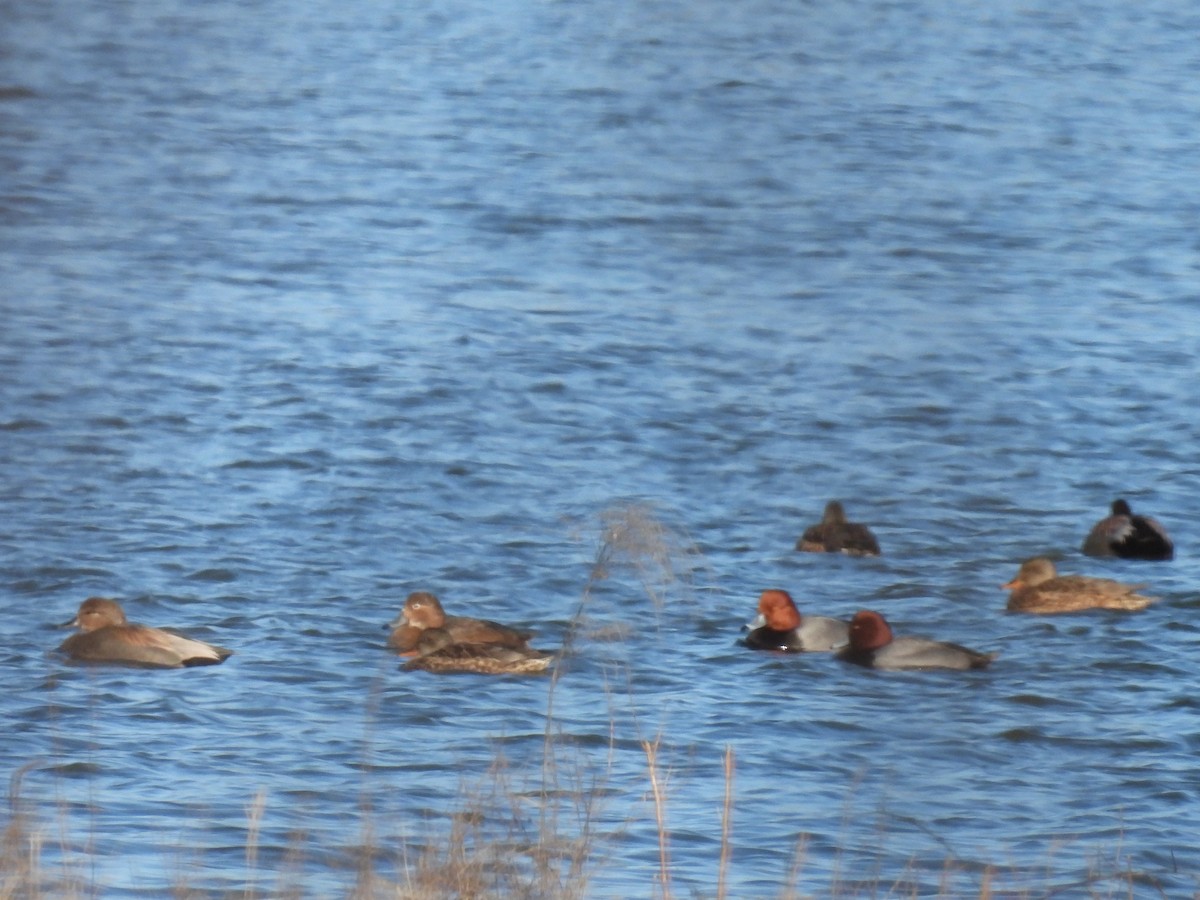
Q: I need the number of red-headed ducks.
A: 2